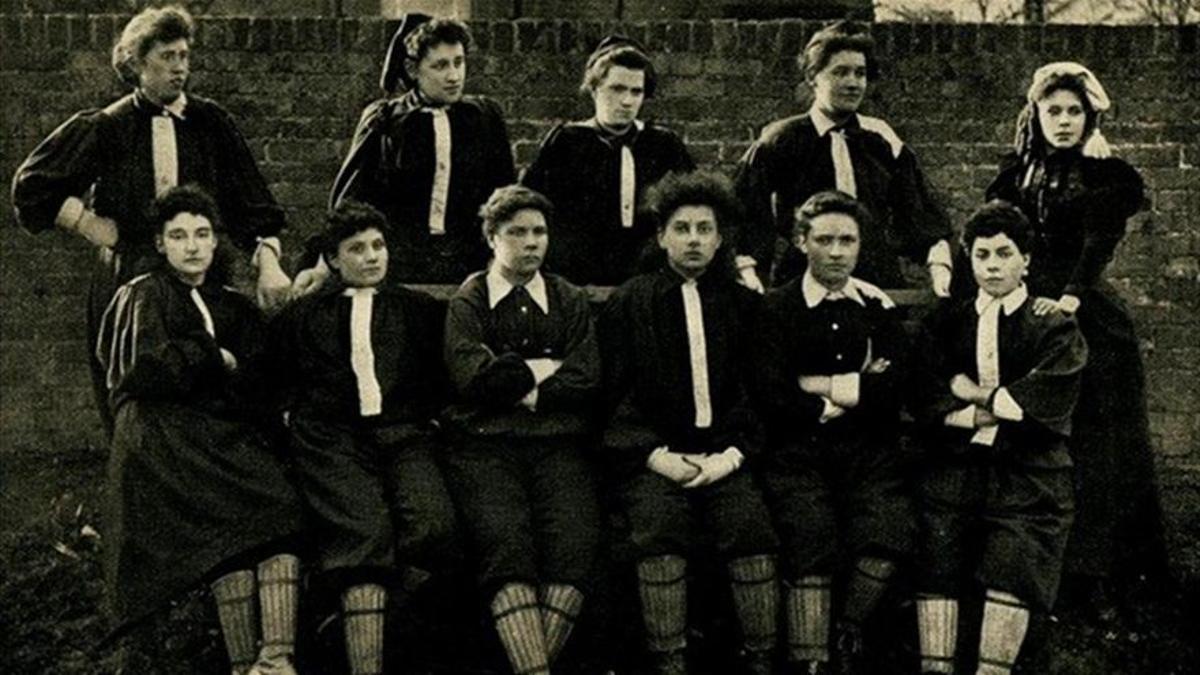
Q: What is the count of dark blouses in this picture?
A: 11